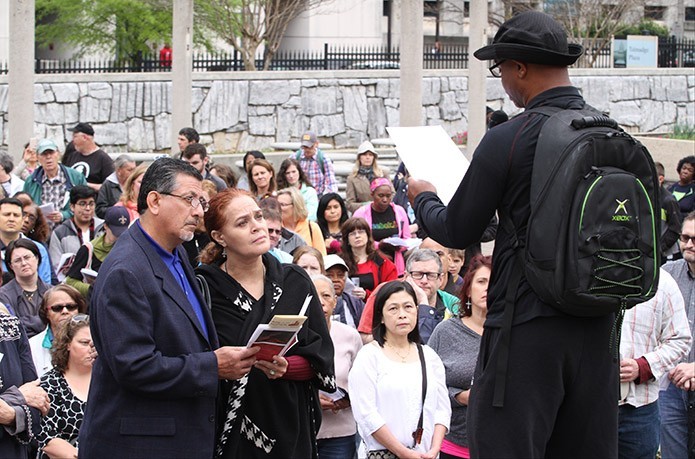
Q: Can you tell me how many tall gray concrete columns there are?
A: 4